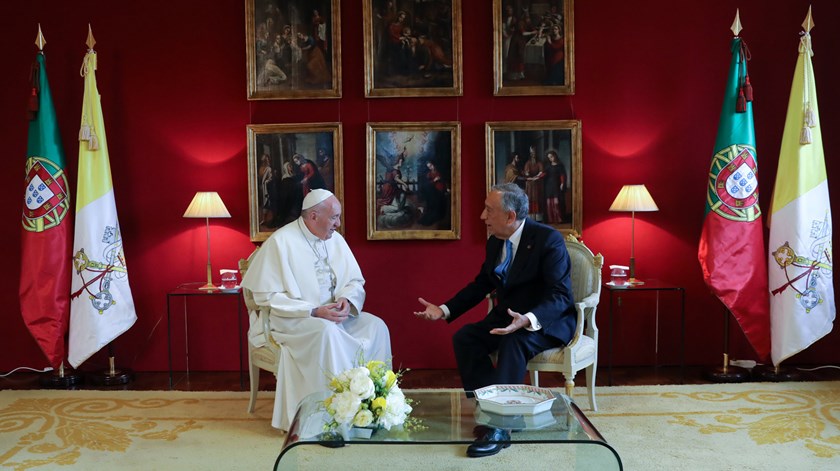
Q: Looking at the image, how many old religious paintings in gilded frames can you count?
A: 6